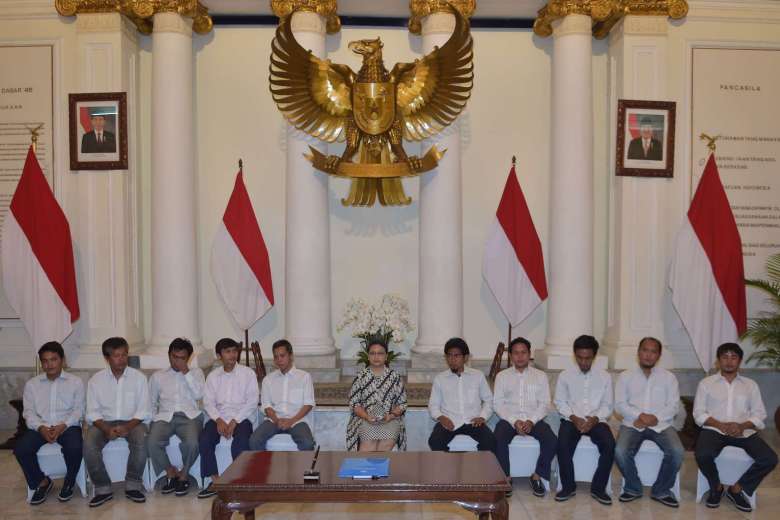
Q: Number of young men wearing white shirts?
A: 10